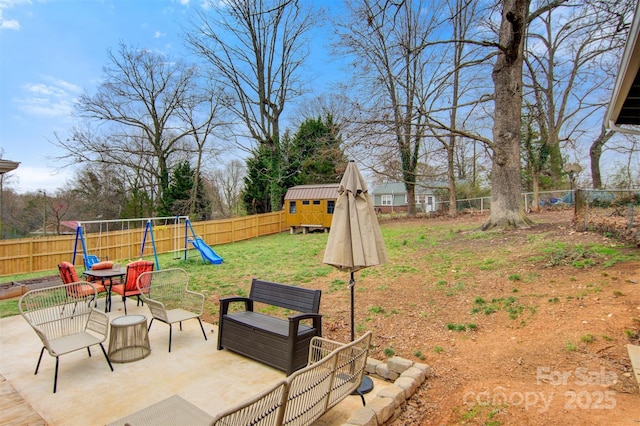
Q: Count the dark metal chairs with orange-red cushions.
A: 3